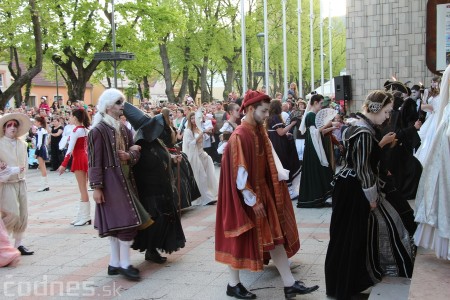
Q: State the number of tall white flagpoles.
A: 7